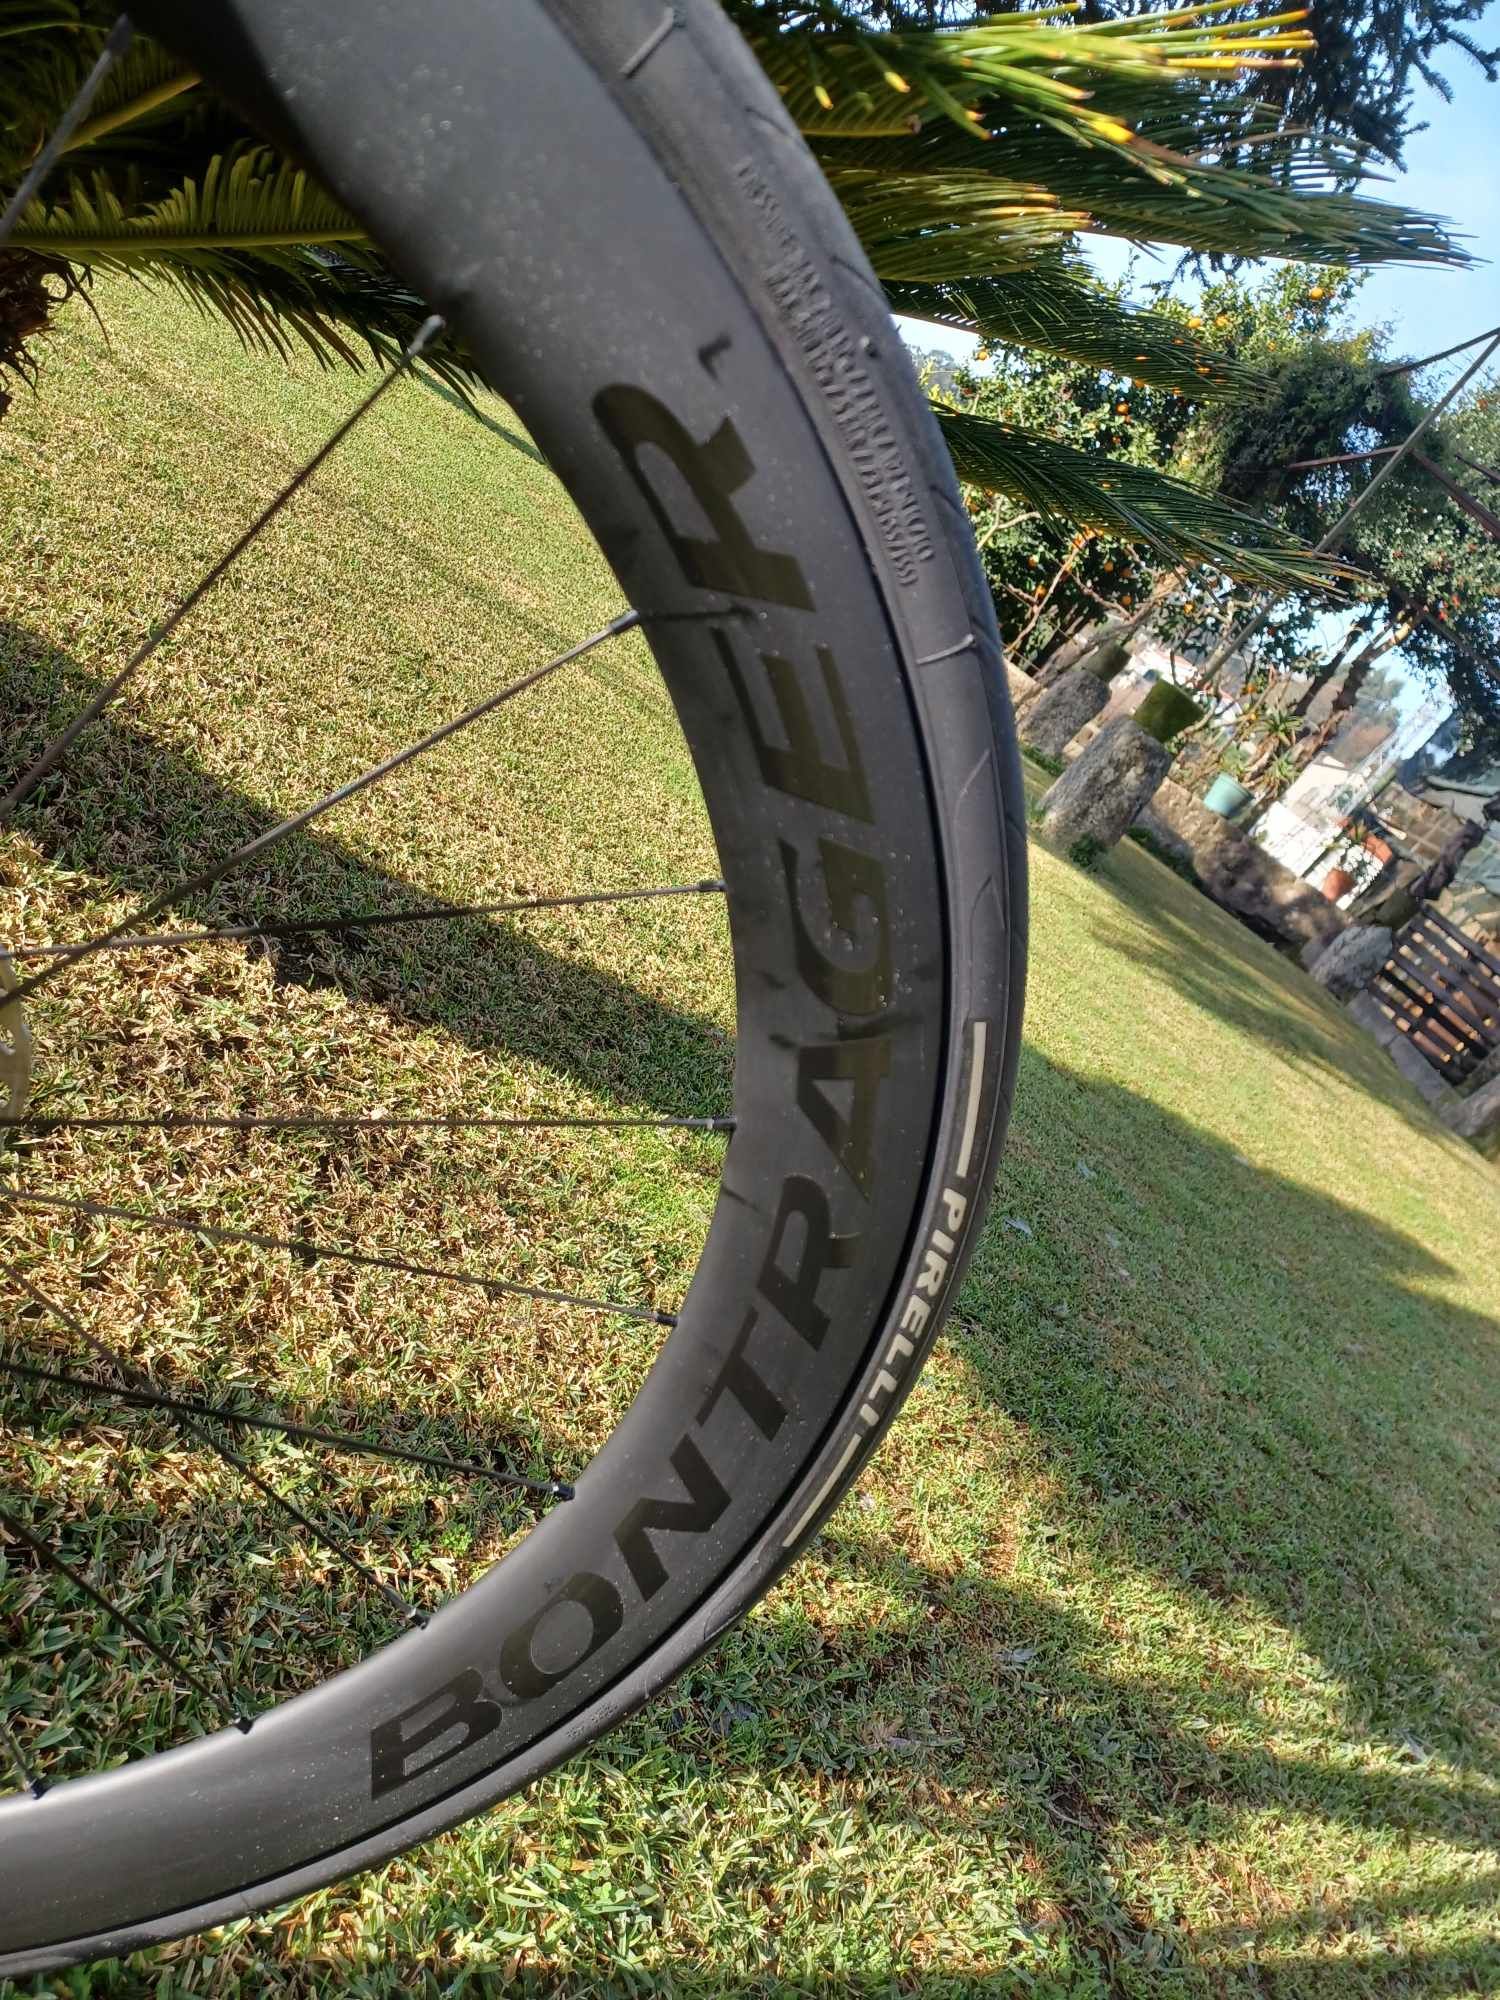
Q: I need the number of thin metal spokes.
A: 10